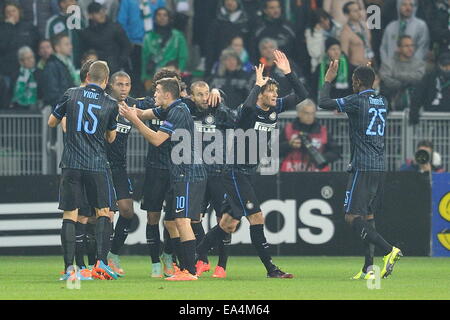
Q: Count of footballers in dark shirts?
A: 8